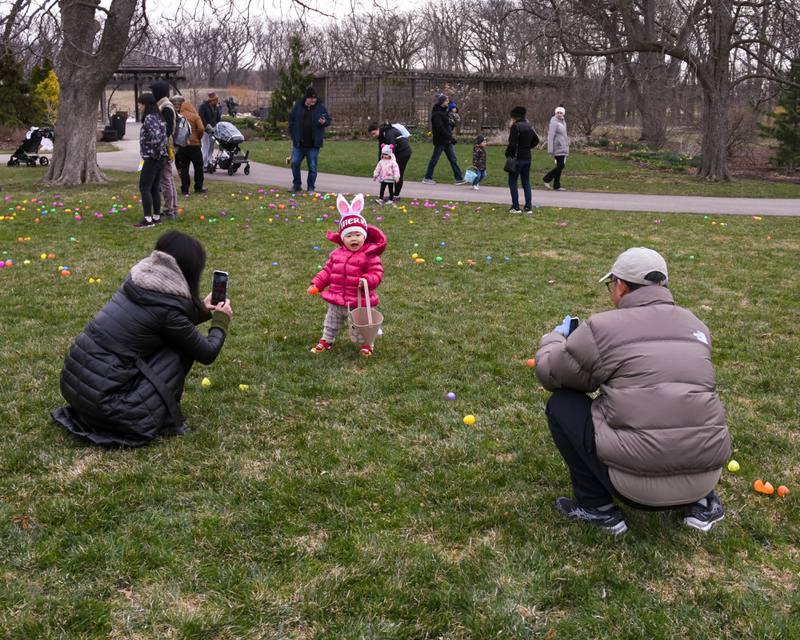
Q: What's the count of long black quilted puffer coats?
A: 1